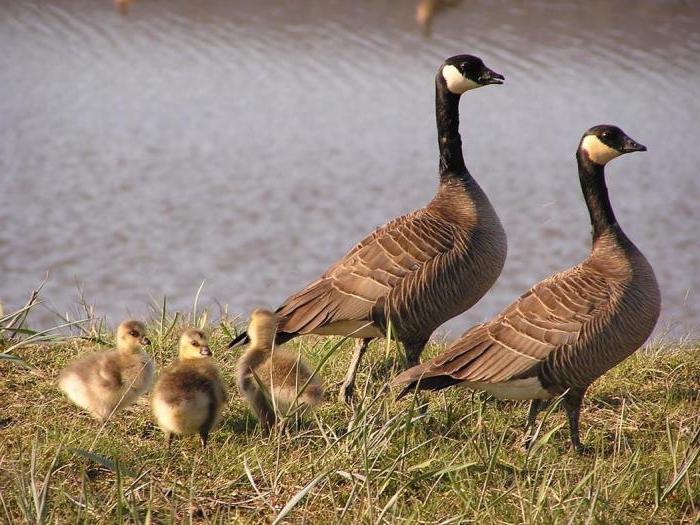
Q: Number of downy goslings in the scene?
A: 3